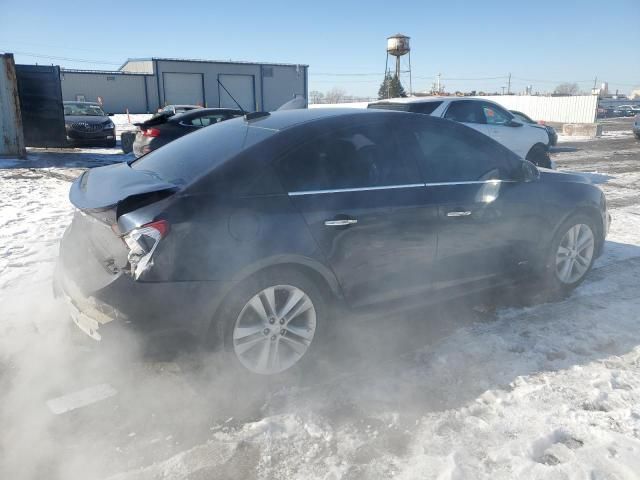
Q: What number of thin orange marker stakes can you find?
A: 1